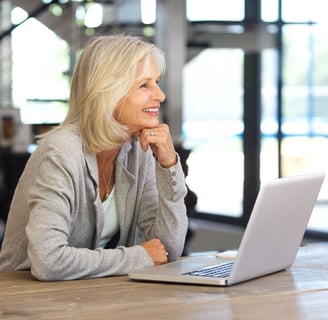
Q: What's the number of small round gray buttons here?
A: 3